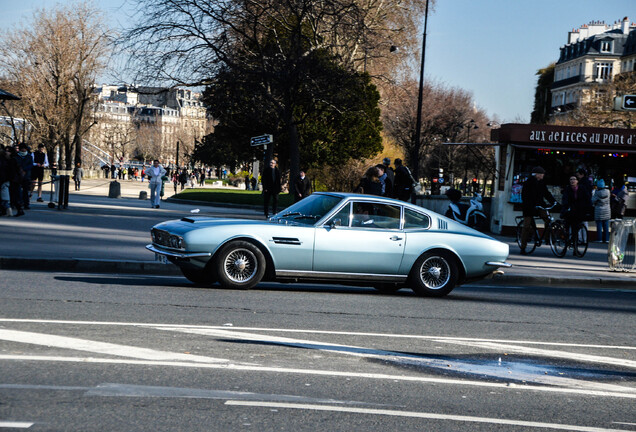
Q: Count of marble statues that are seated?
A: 0